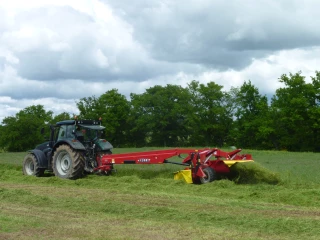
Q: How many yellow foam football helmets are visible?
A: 0